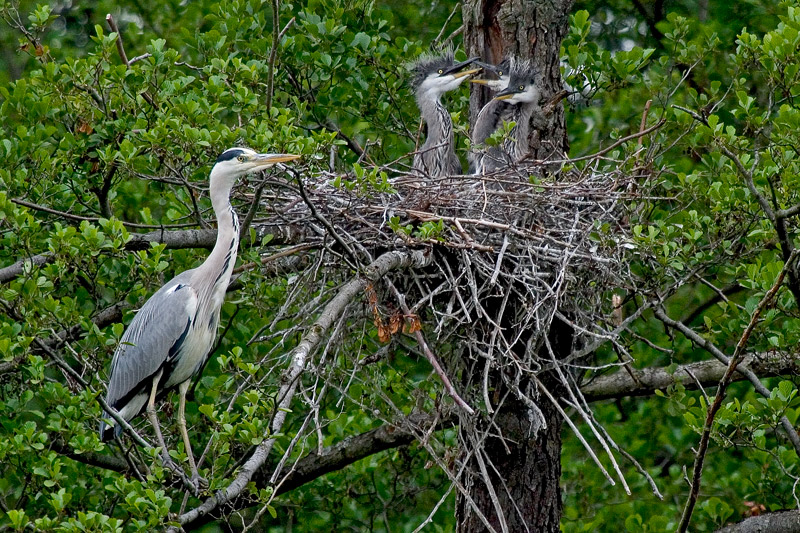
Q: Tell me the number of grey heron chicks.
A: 3